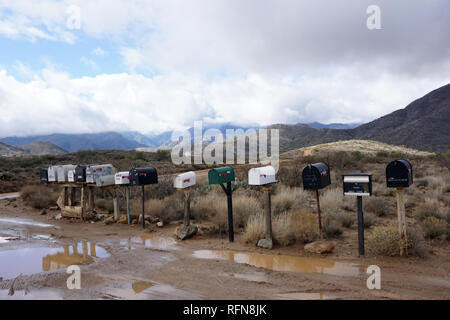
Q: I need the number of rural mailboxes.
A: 15